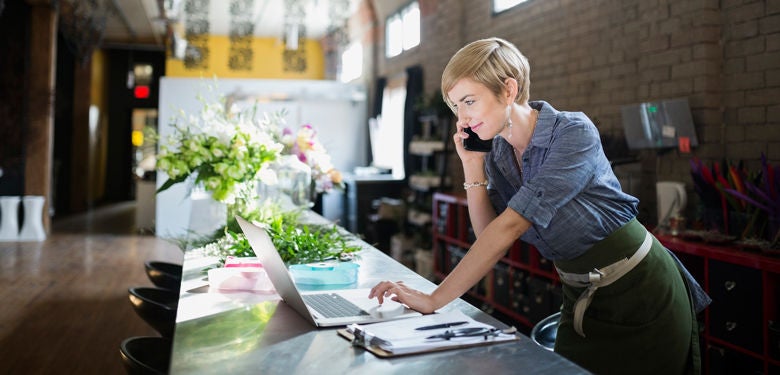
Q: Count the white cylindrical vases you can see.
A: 2